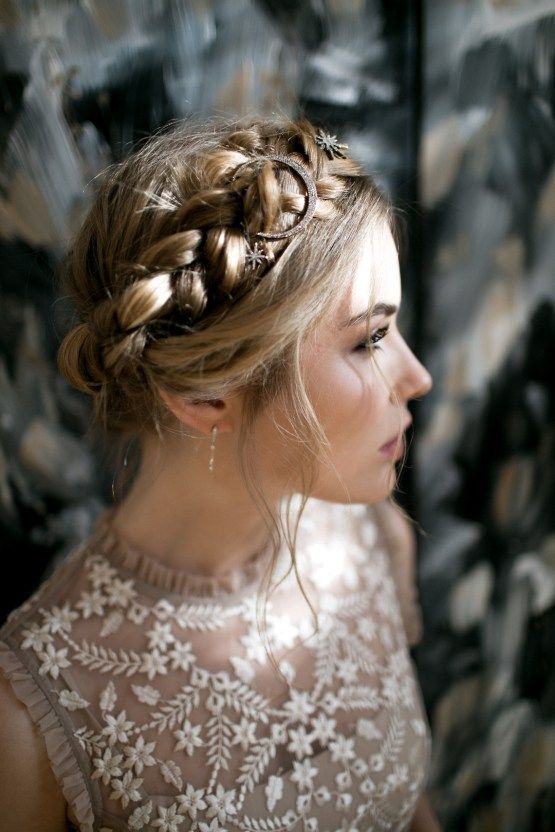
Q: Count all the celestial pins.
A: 3